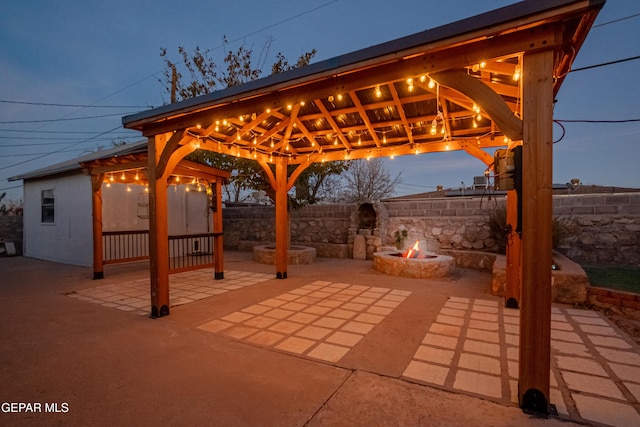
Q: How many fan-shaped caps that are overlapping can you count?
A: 0